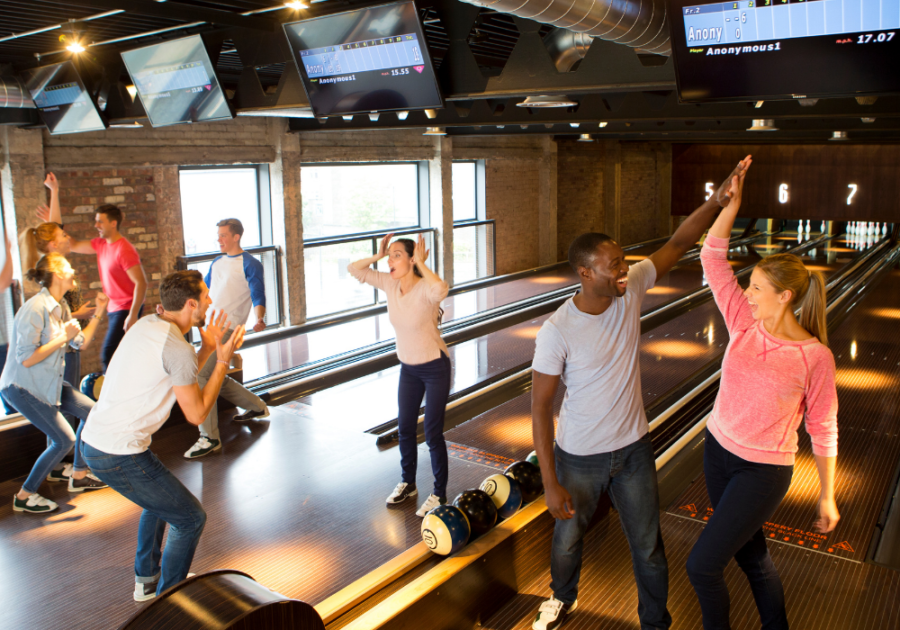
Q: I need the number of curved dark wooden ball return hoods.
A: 1